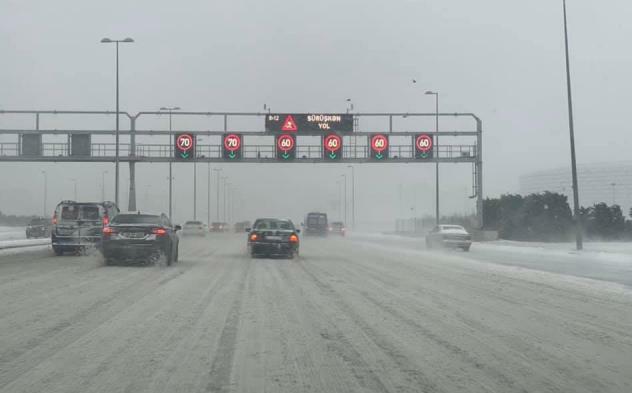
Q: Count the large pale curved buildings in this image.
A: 1